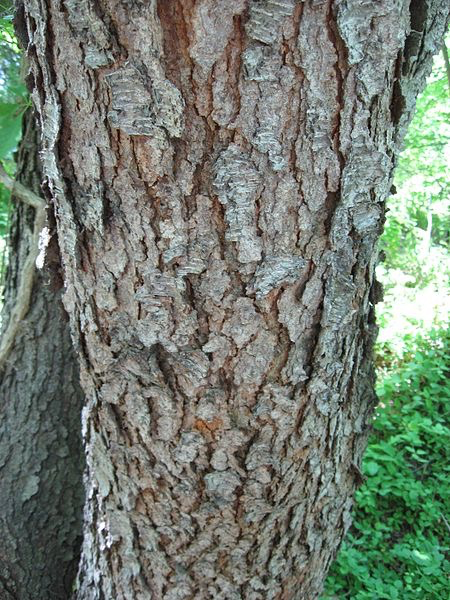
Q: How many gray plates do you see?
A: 0